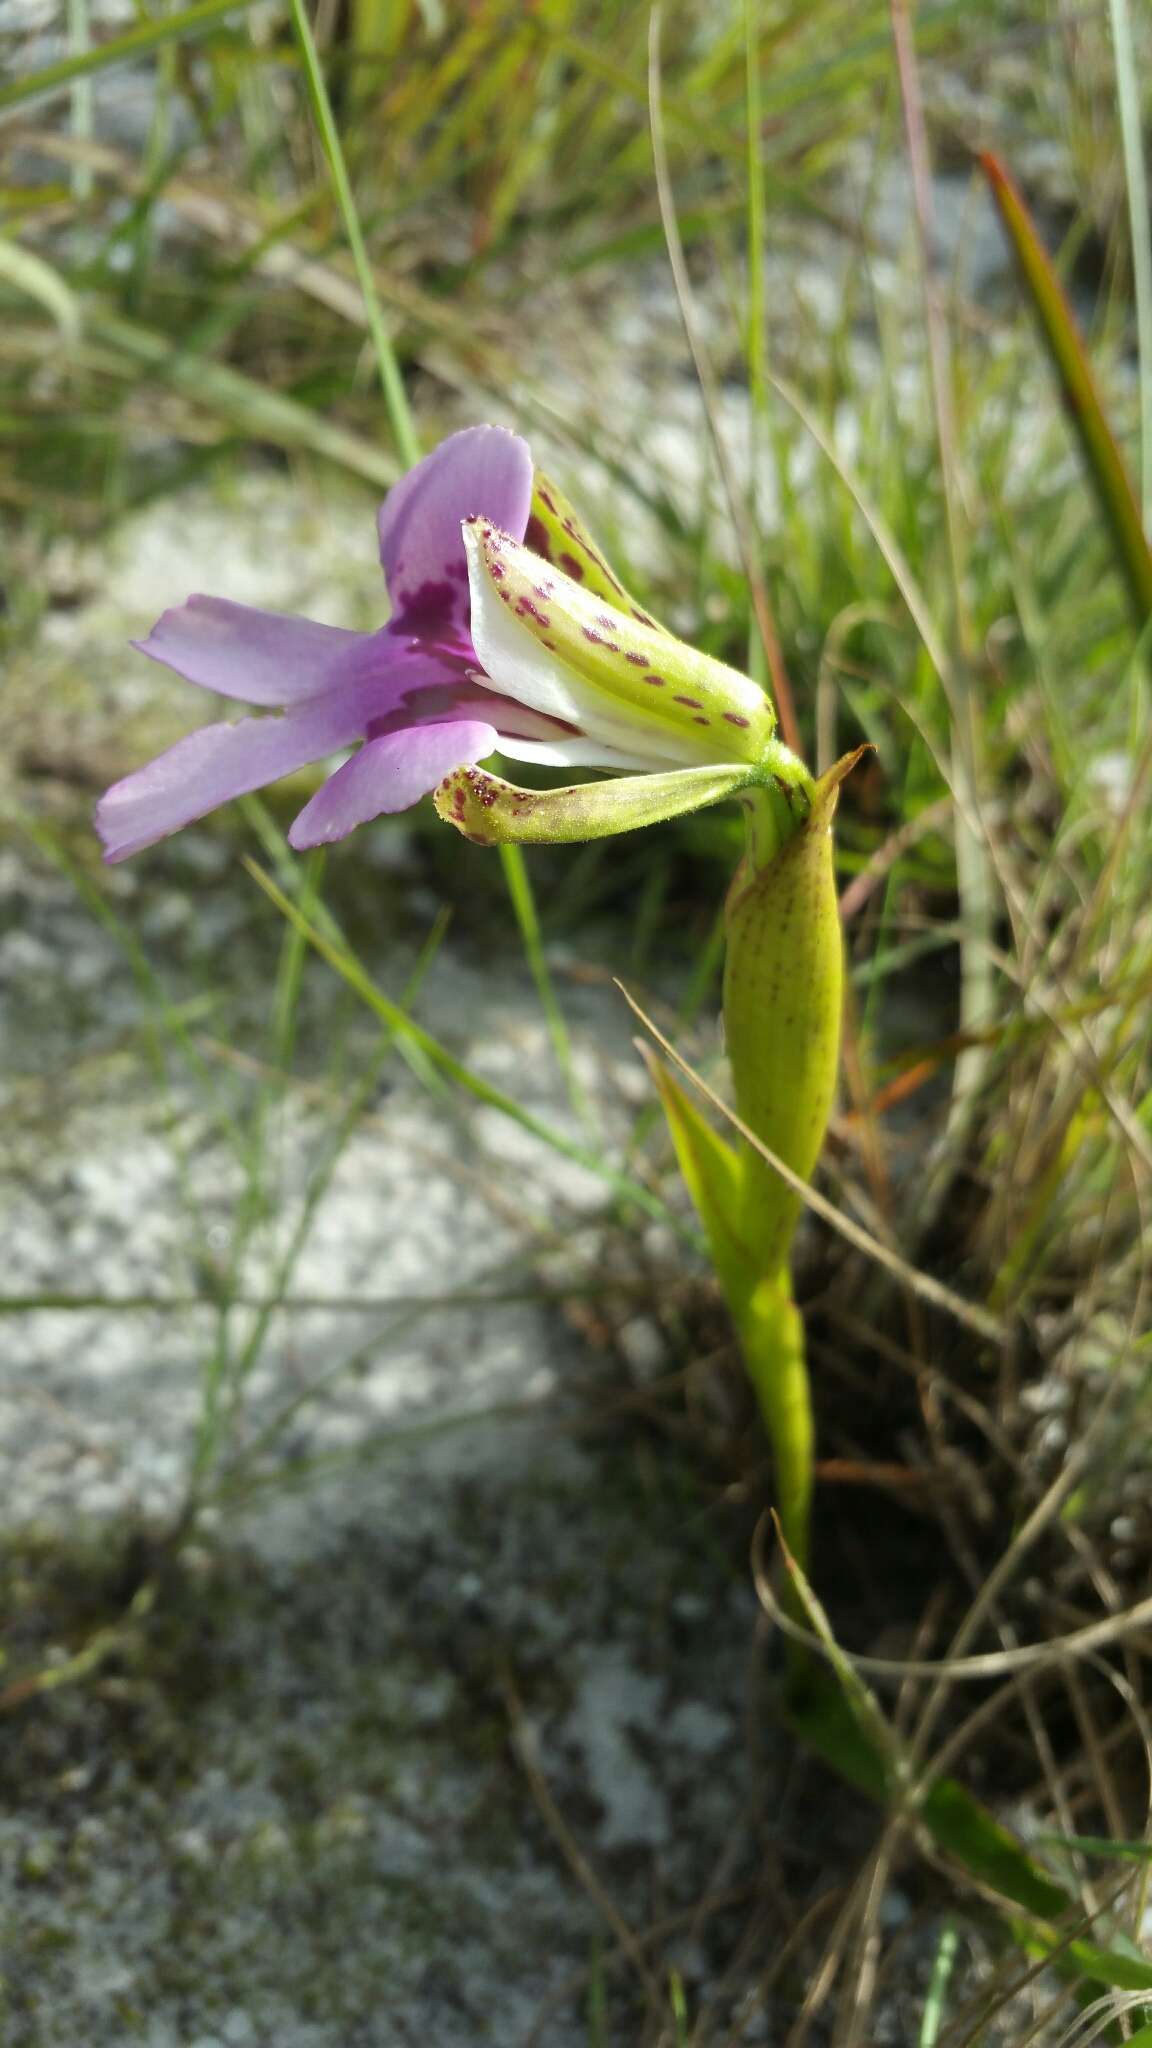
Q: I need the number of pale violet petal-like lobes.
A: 4